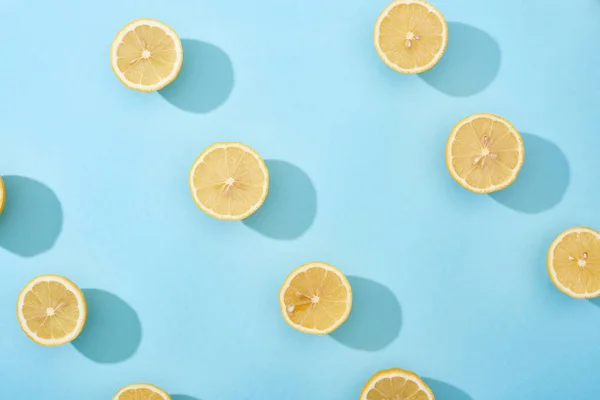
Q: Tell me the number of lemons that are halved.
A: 10